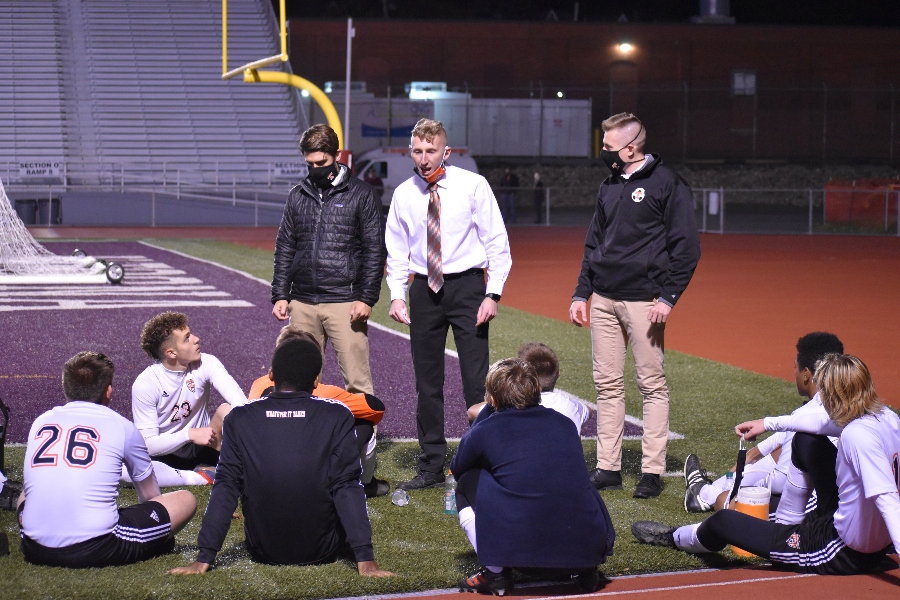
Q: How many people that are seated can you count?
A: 8